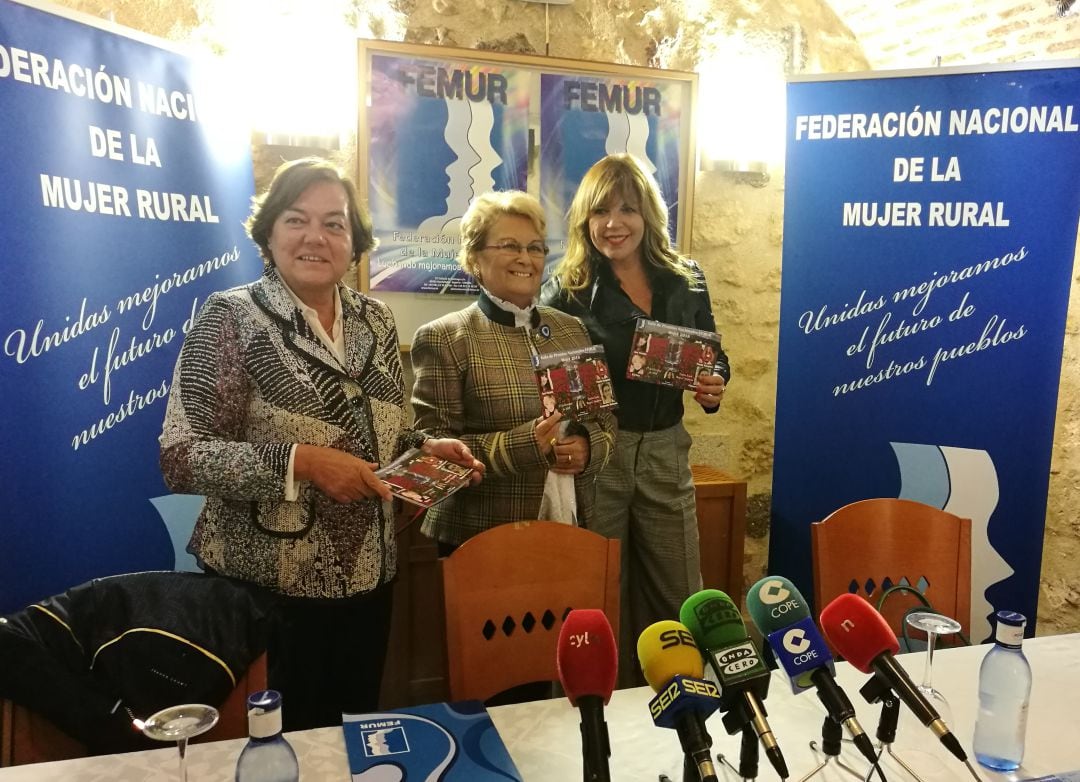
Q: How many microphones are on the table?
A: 5